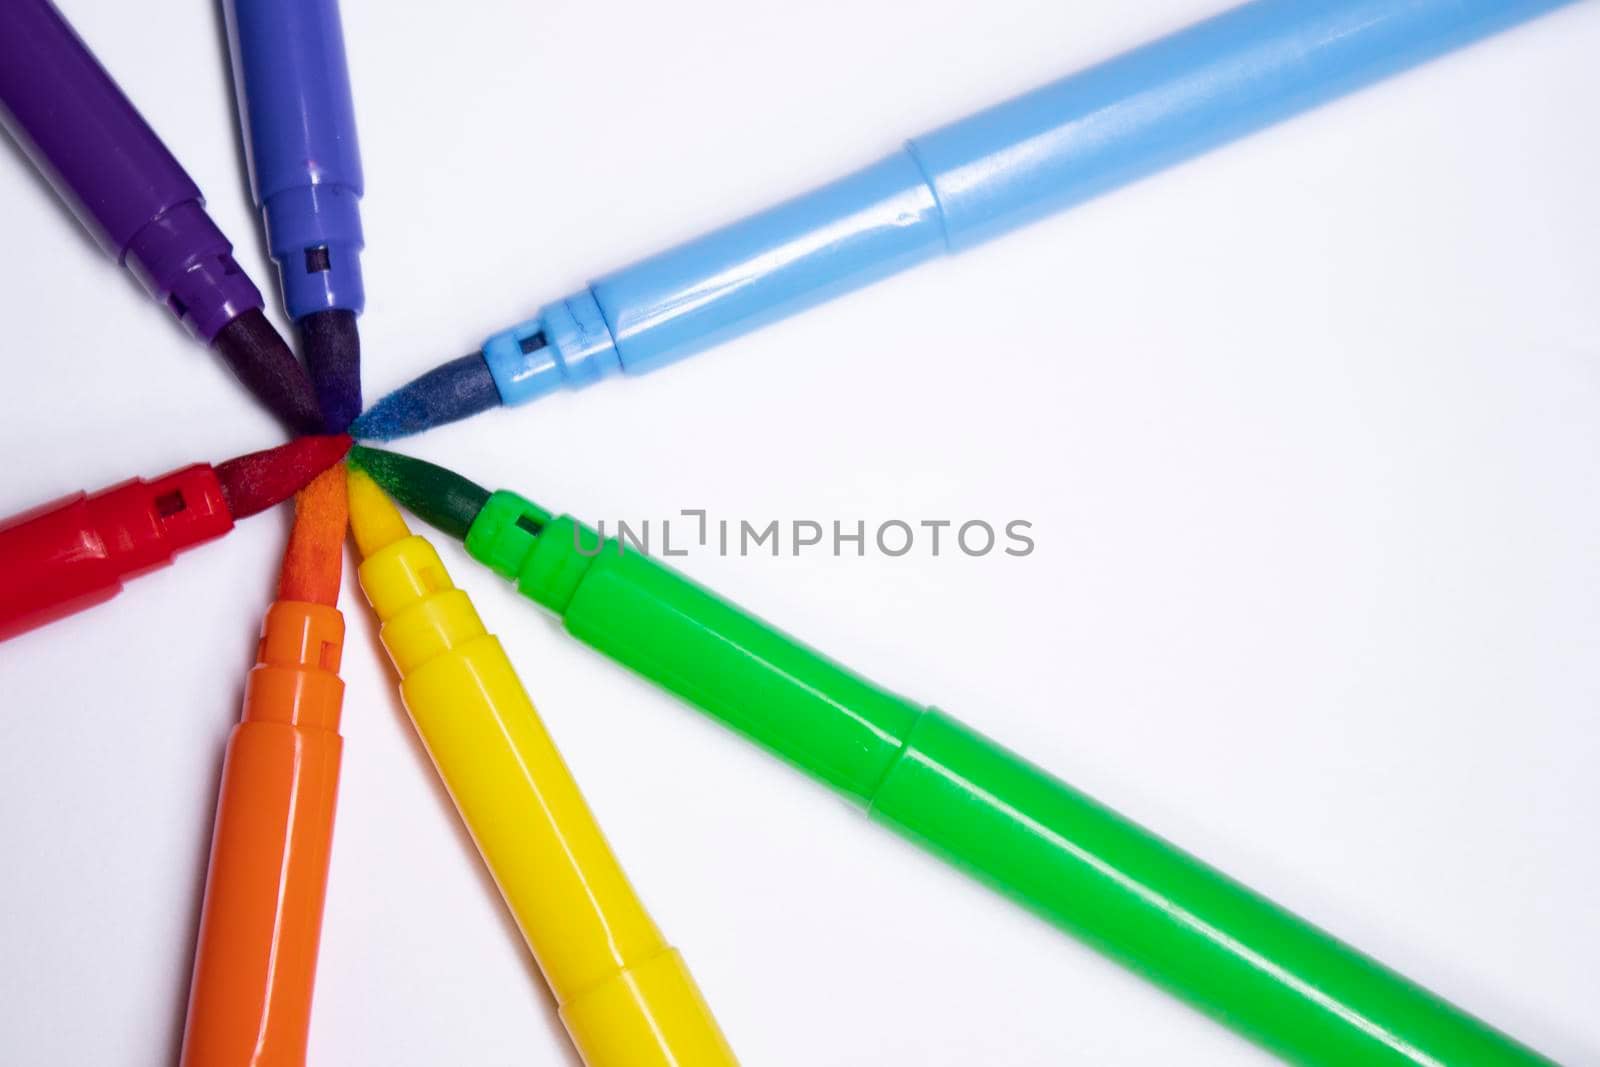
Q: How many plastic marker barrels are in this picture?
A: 7